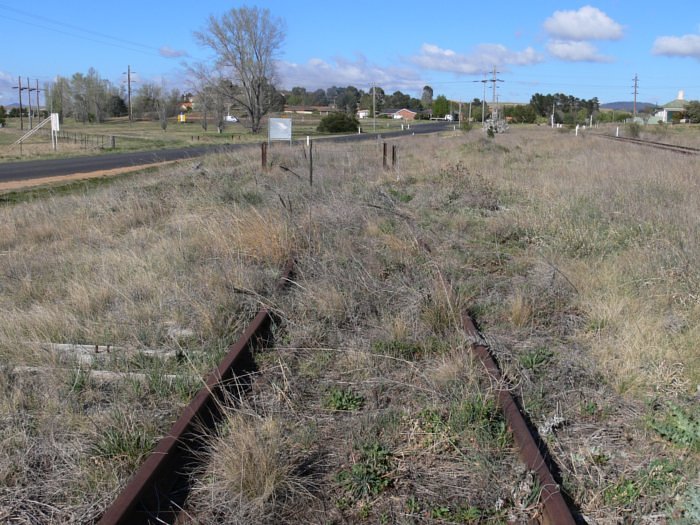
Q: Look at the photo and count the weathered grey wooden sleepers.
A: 2